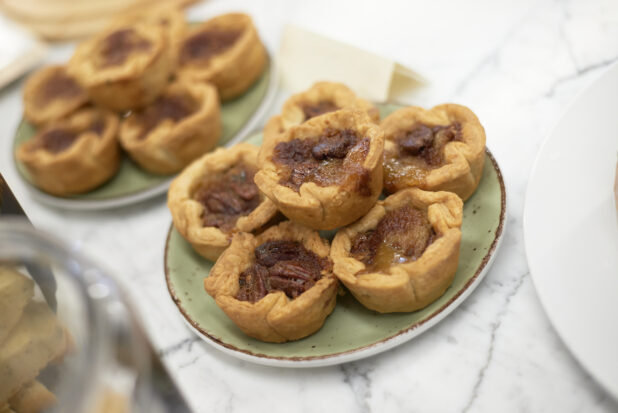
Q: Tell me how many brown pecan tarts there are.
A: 12